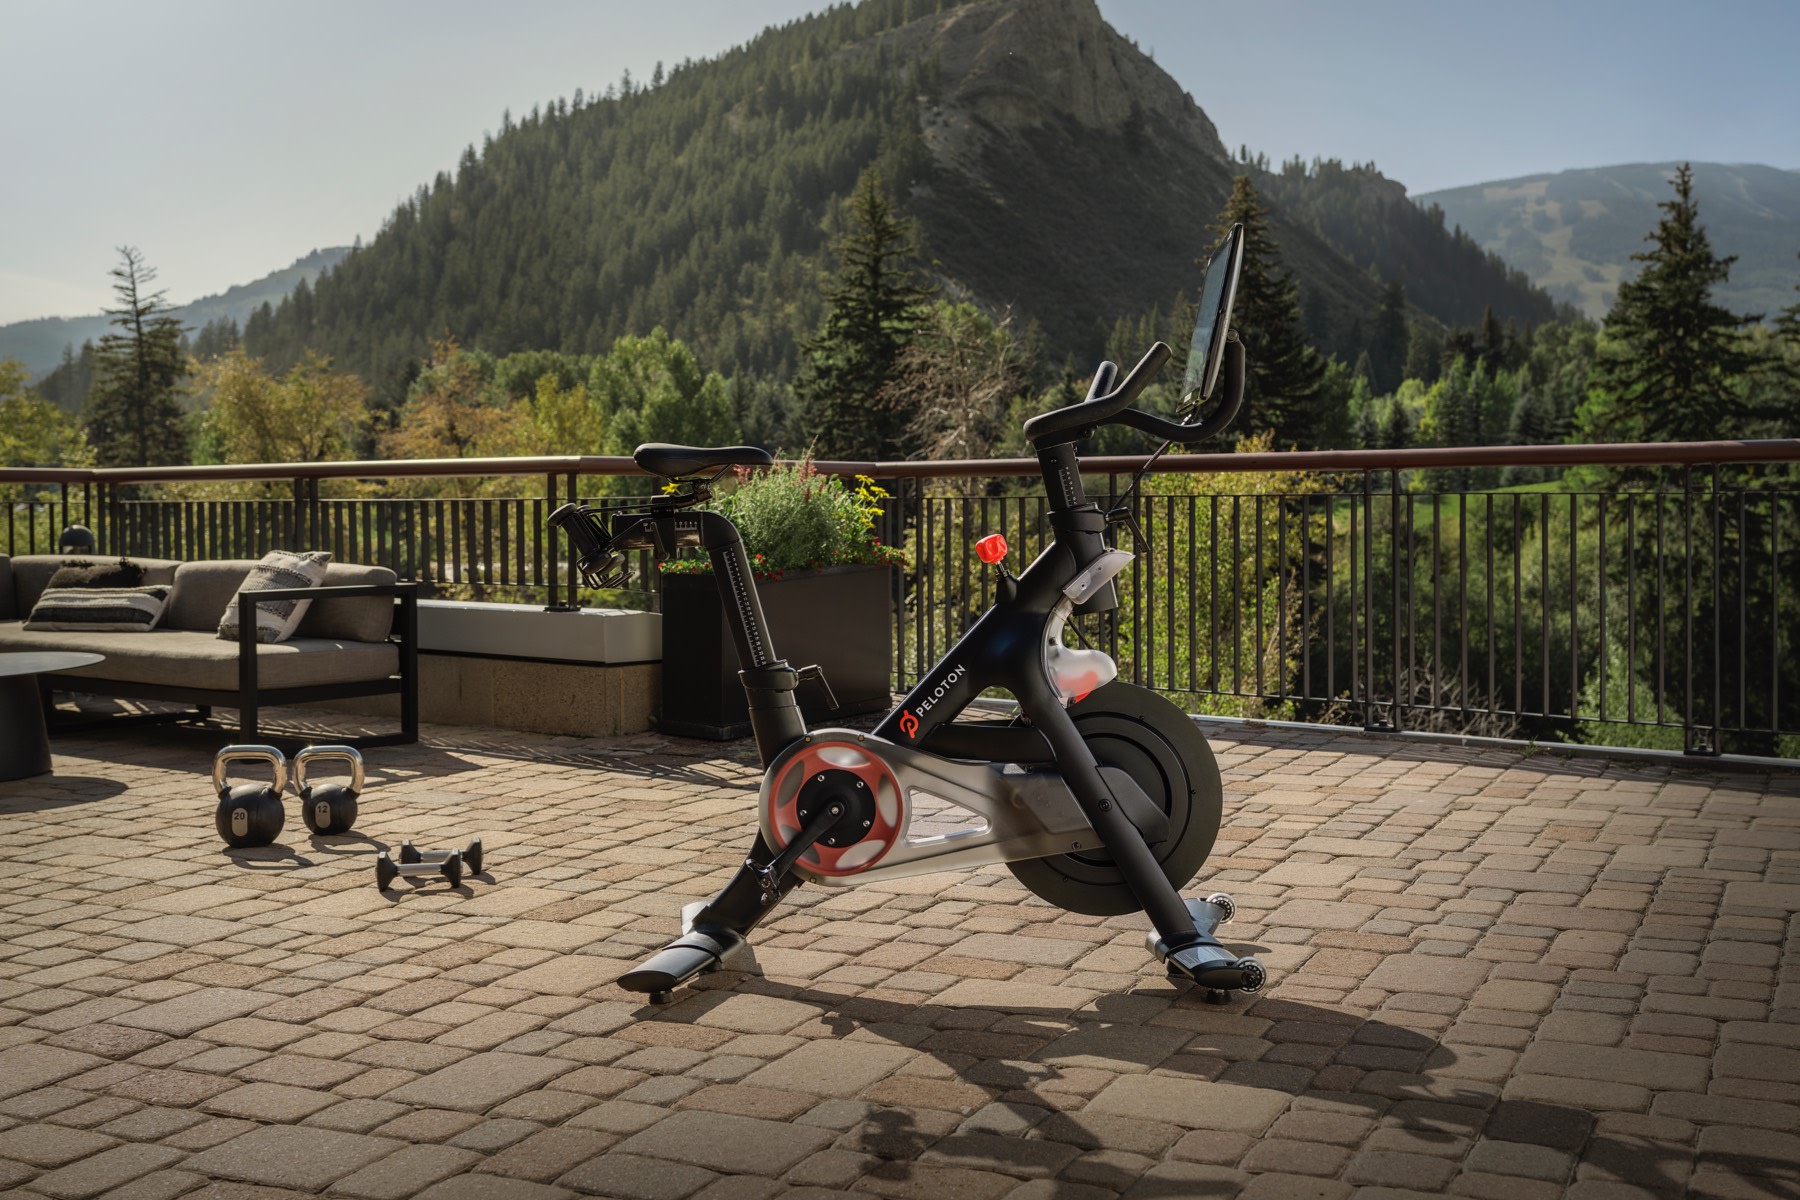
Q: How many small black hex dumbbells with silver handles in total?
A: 2